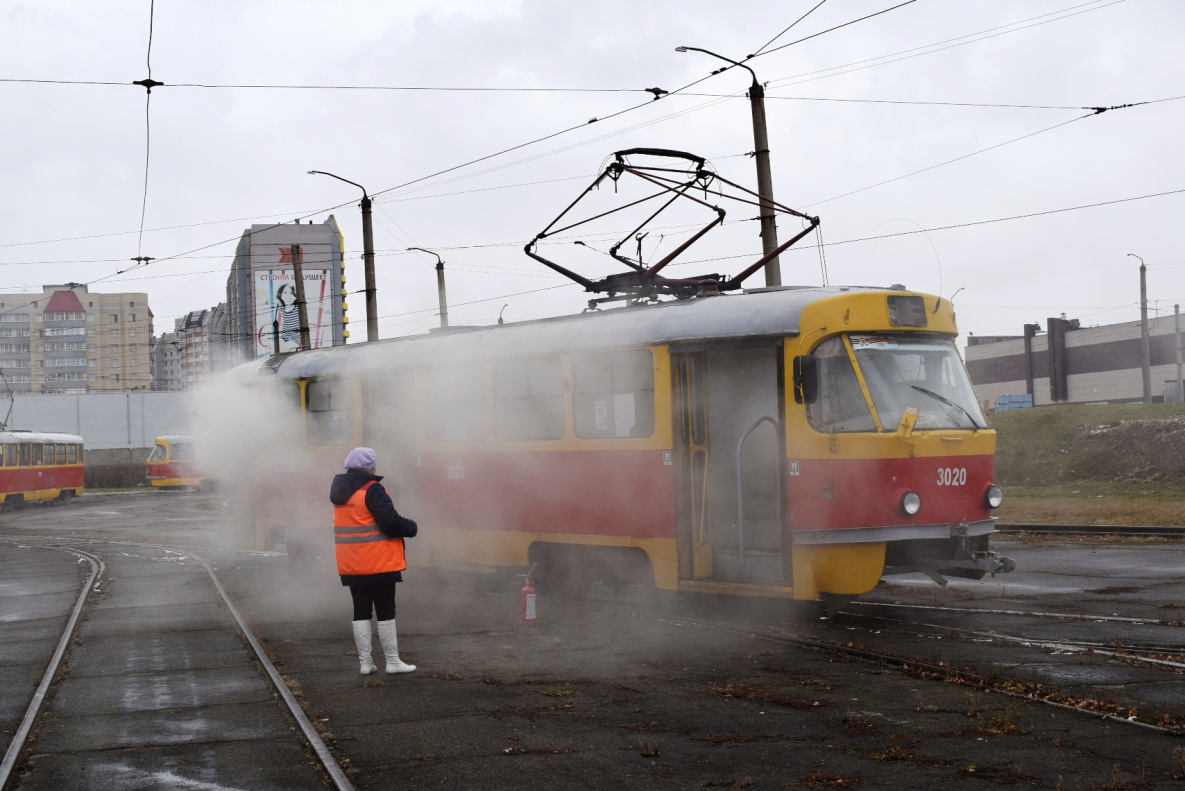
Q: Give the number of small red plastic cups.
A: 0